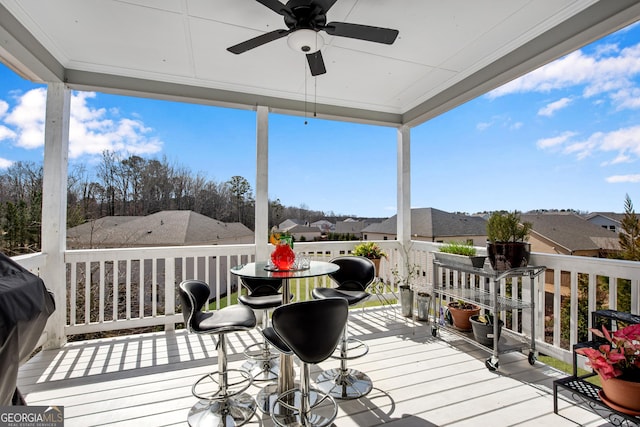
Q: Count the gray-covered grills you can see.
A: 1